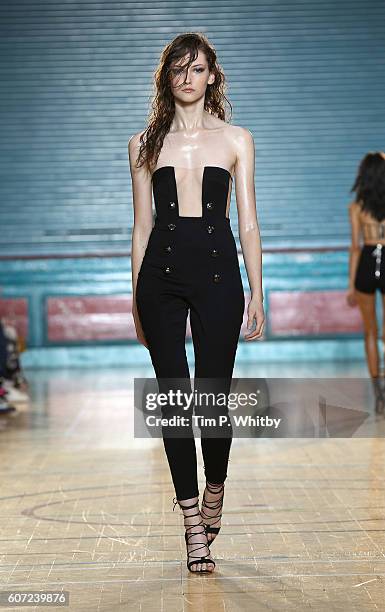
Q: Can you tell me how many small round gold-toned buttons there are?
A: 8